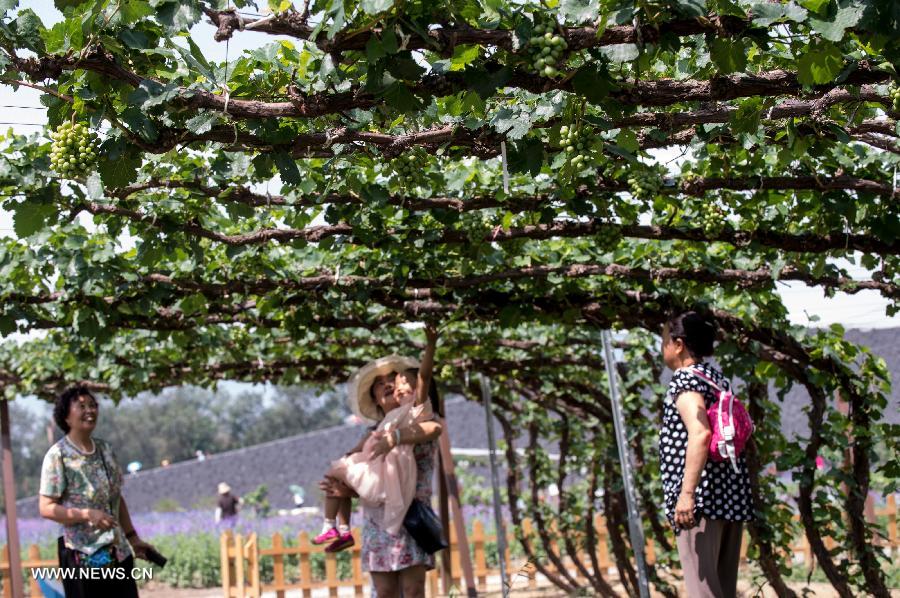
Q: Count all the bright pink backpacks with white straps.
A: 1